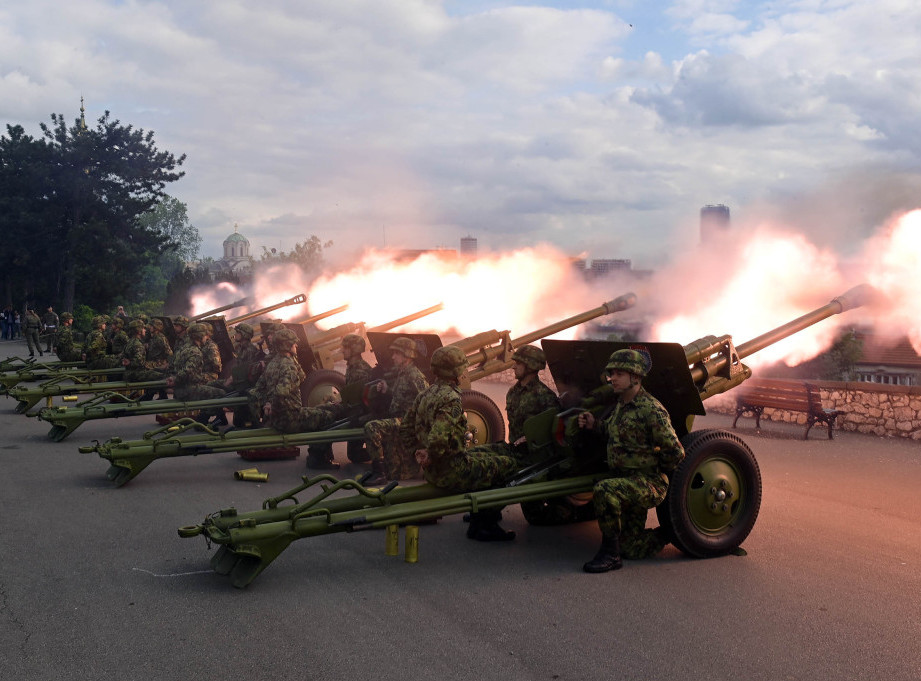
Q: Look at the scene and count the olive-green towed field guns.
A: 6